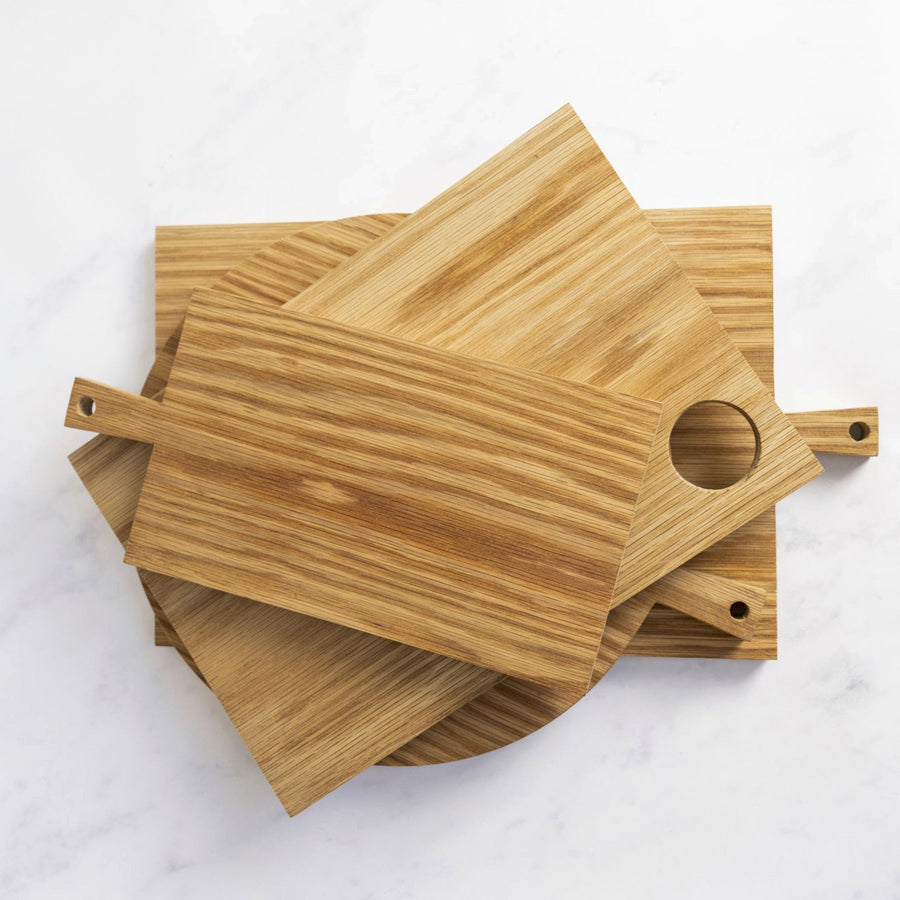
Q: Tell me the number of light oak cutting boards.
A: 4